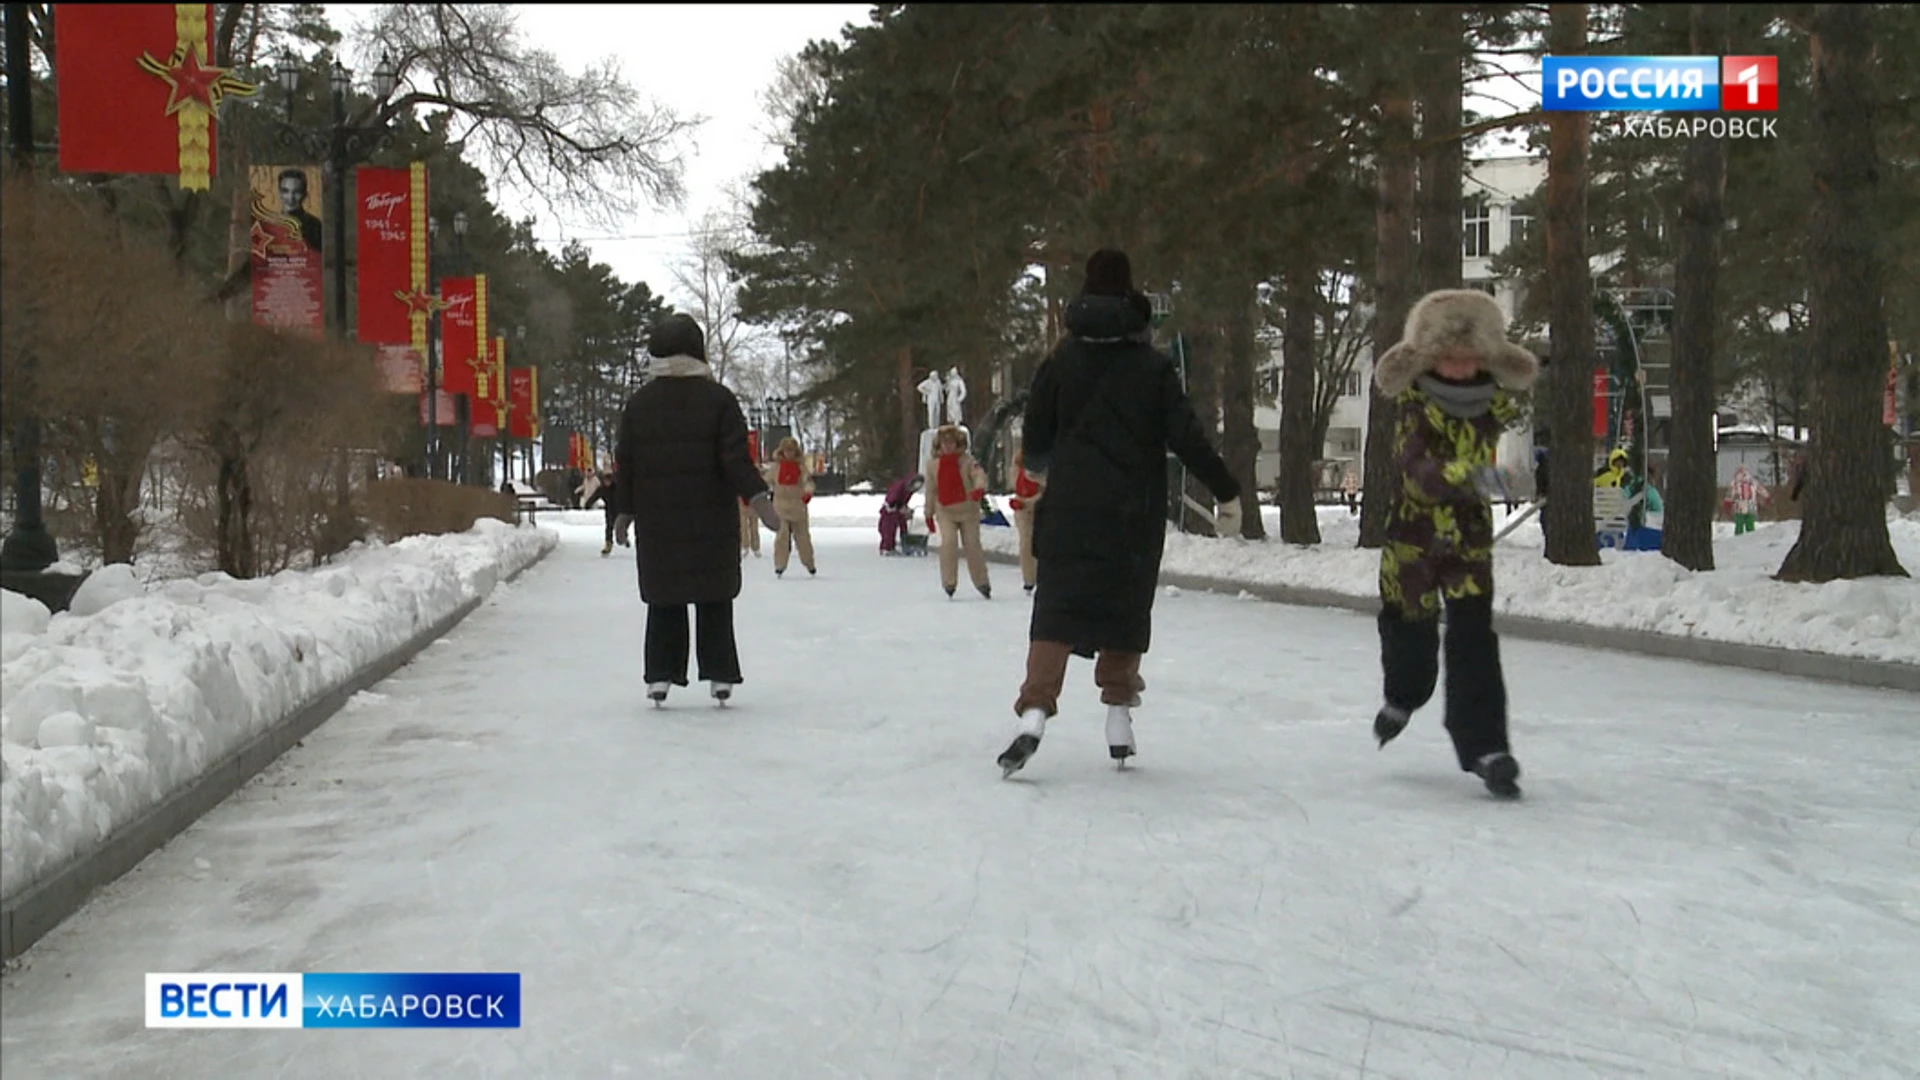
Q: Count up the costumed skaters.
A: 4